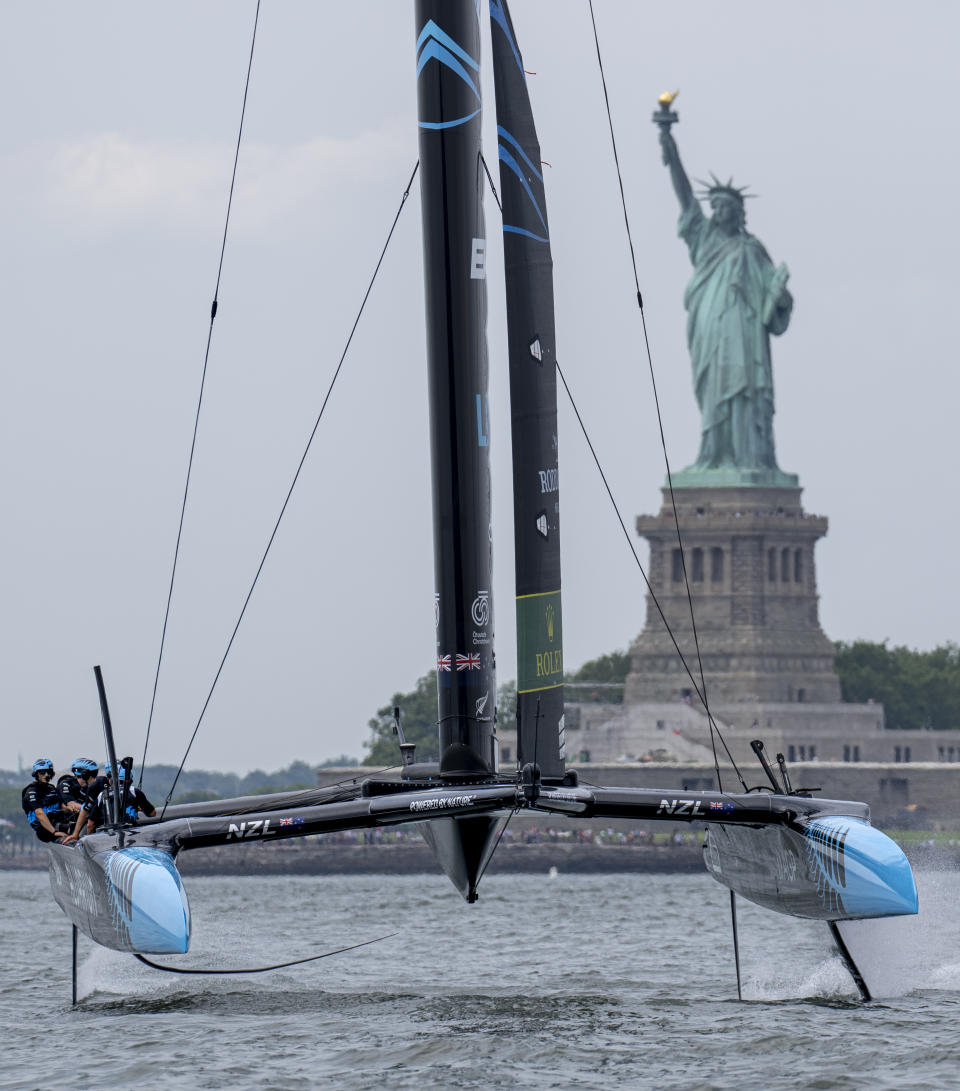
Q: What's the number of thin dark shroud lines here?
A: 4